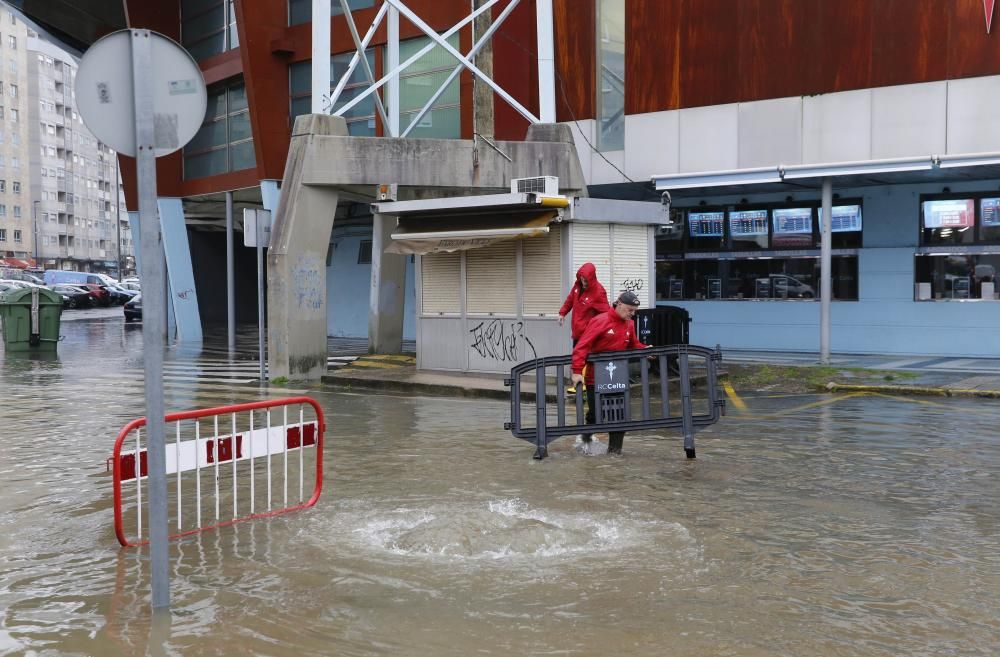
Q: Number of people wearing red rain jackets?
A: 2